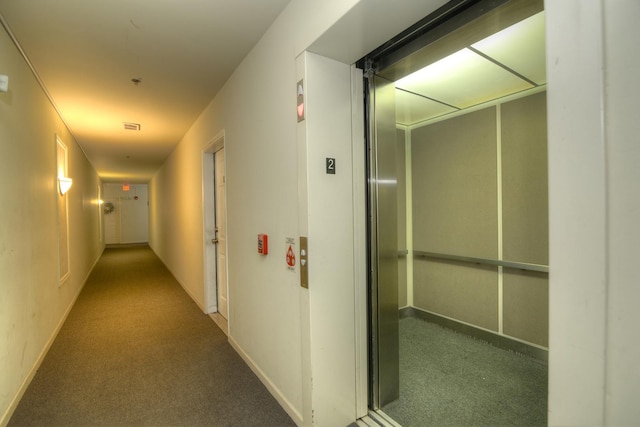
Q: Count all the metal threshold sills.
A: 1